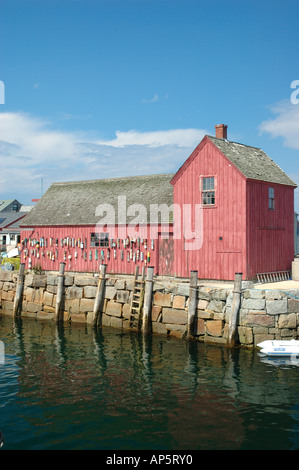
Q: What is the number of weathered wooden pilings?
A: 6